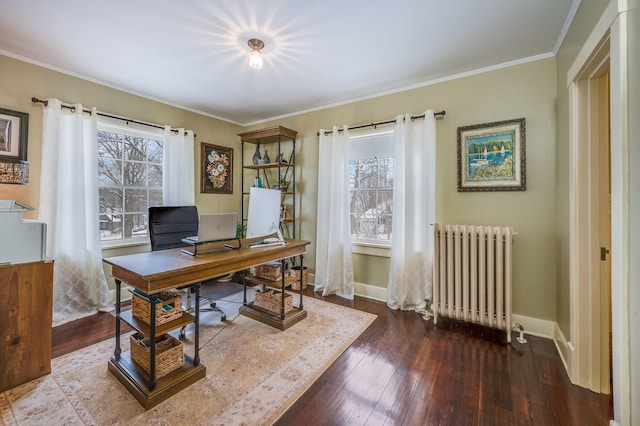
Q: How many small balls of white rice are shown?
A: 0